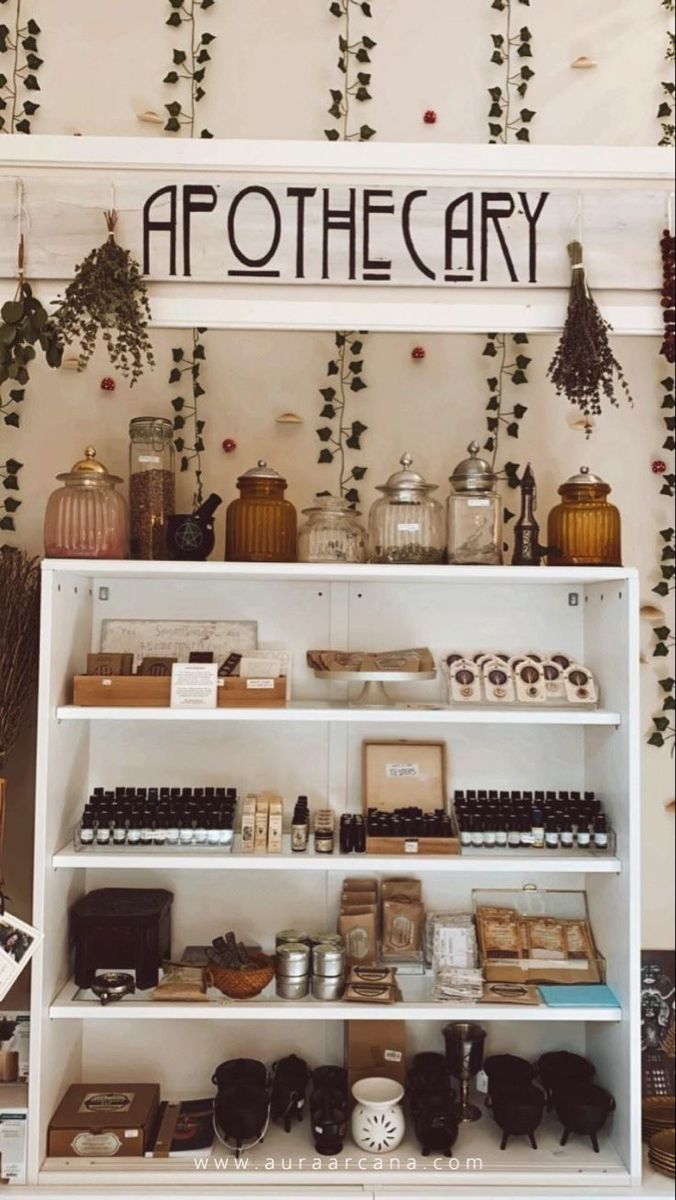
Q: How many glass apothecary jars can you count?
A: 7